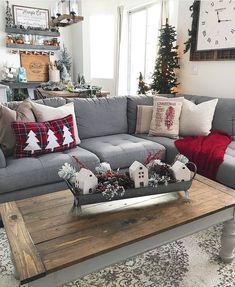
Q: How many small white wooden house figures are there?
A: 3